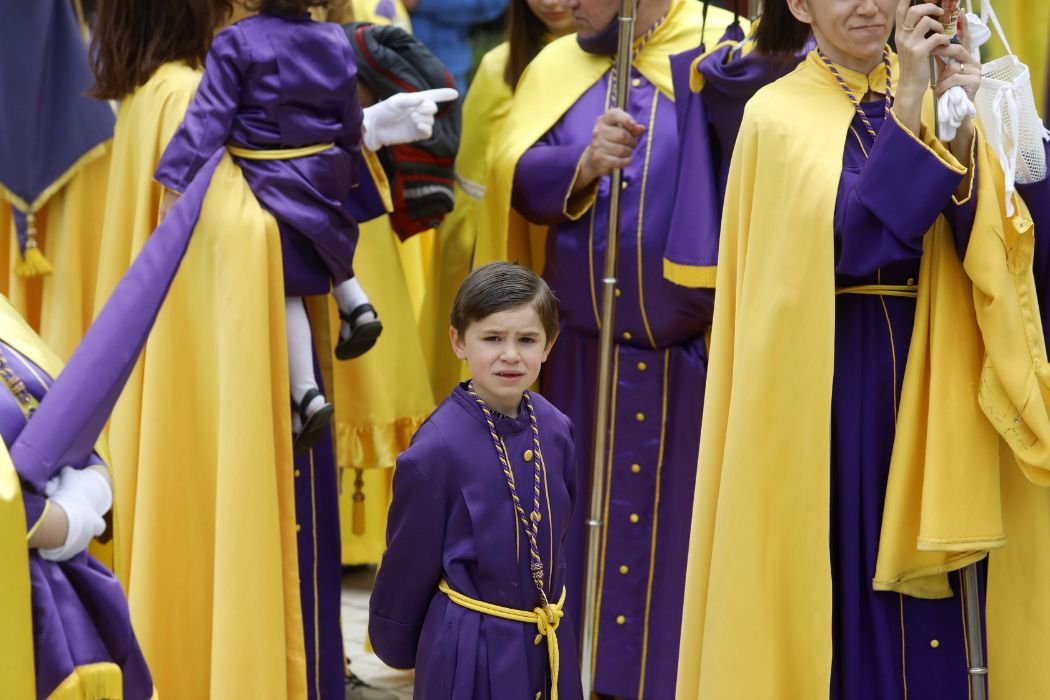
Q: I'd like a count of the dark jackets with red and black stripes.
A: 1